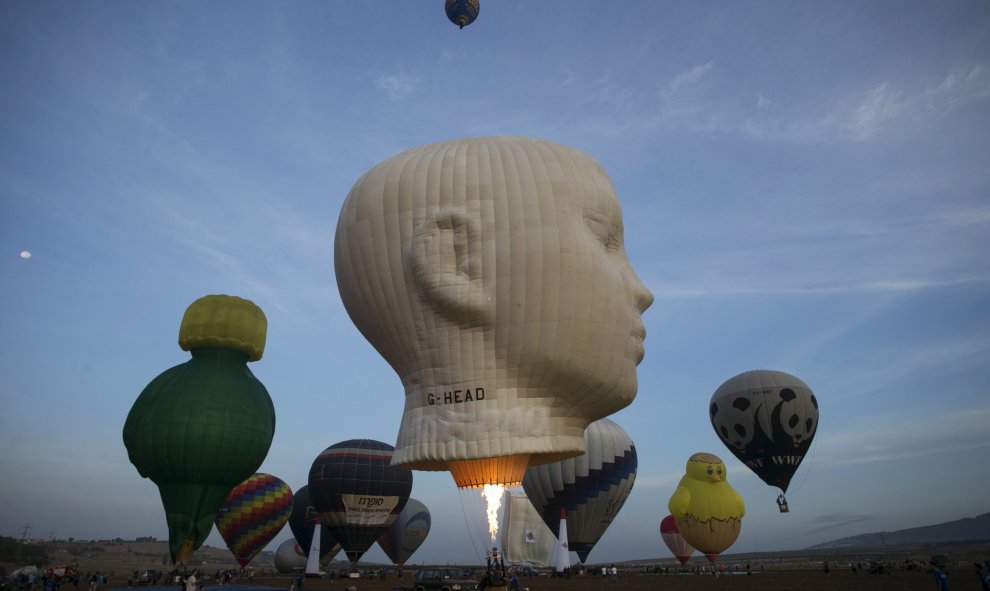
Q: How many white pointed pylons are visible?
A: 2